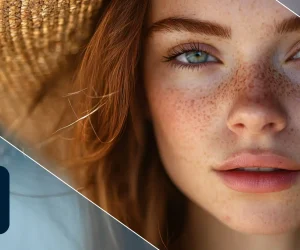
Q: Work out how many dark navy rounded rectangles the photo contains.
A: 1